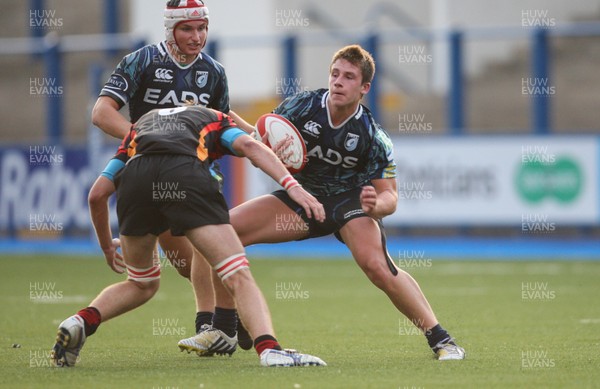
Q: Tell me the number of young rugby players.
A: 3